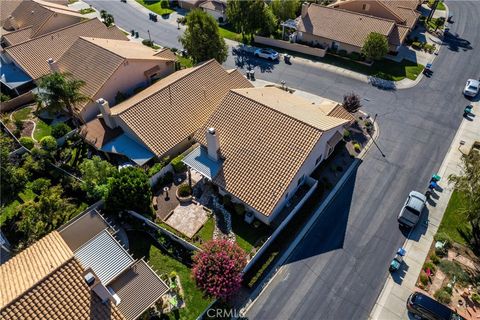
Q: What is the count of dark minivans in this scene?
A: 1